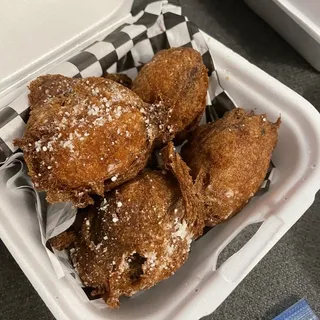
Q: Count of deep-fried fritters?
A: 4